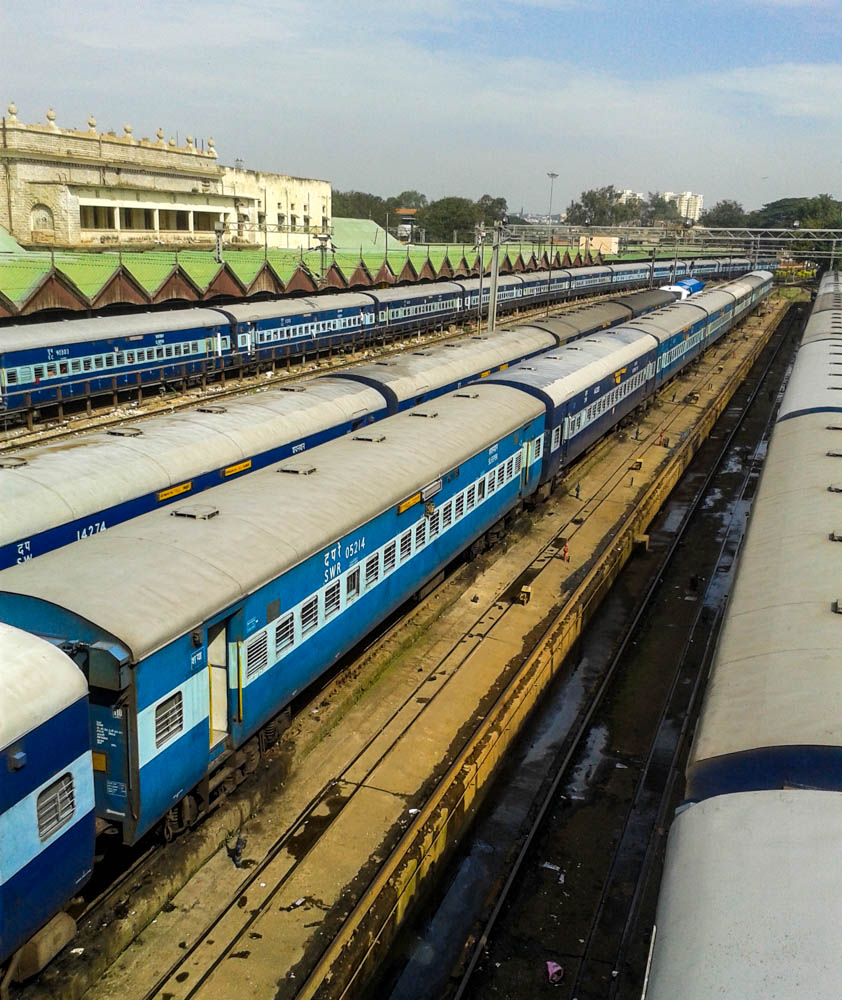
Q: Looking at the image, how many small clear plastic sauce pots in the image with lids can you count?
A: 0